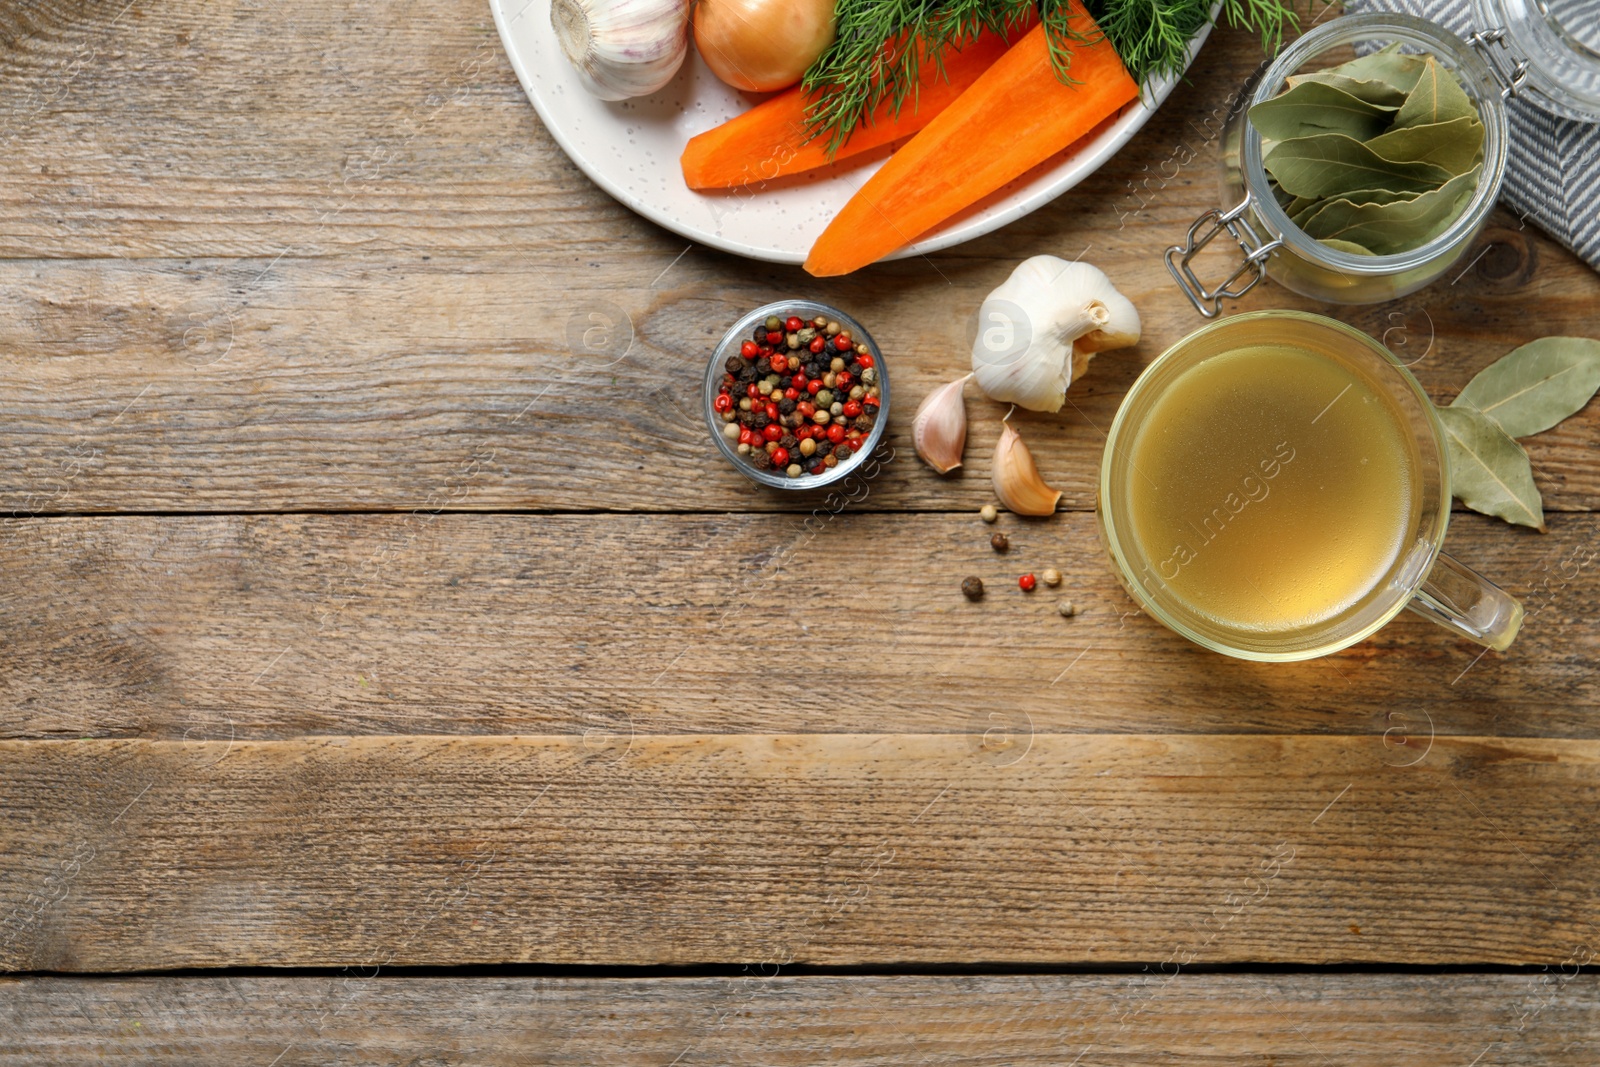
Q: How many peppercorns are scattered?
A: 6